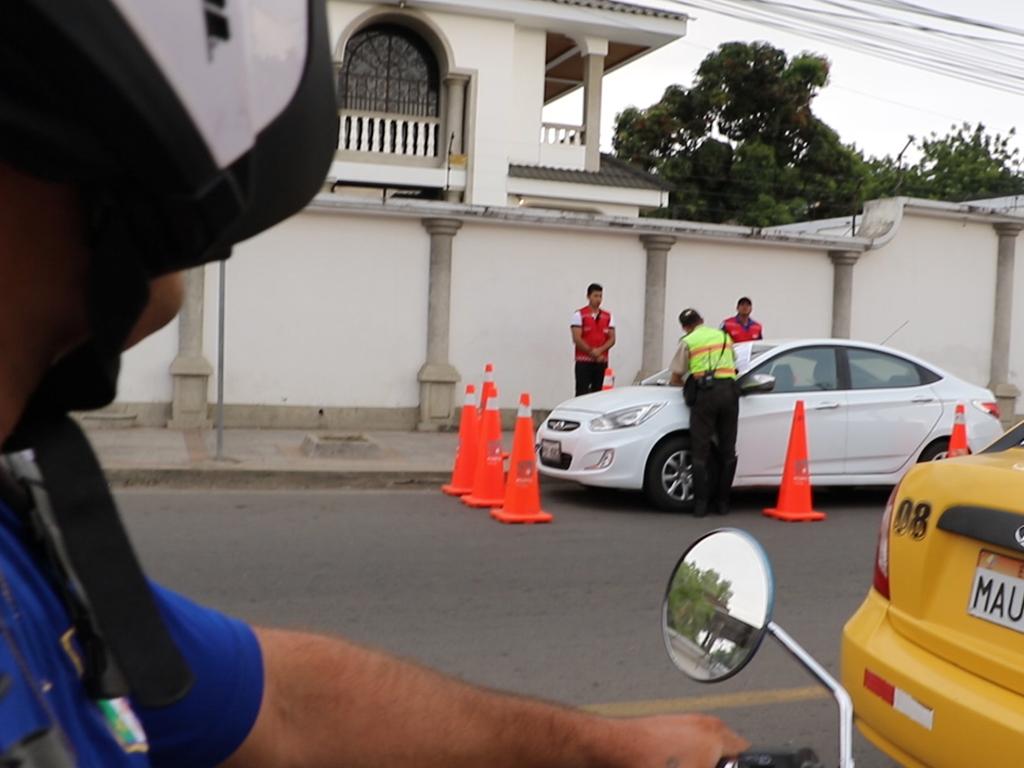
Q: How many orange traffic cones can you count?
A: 7